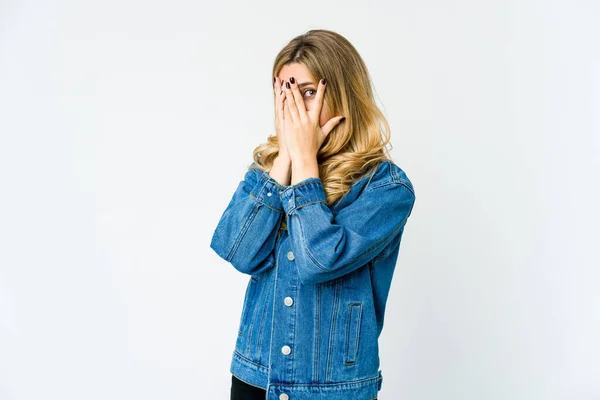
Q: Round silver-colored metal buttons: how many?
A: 4